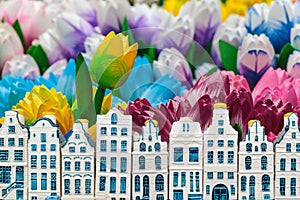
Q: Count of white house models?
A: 9